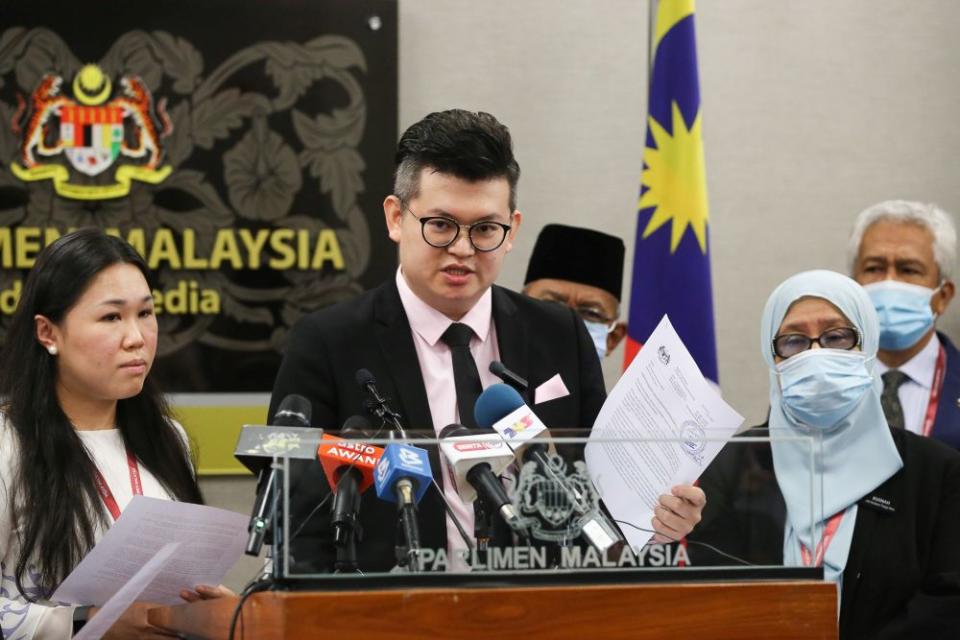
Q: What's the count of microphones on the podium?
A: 7